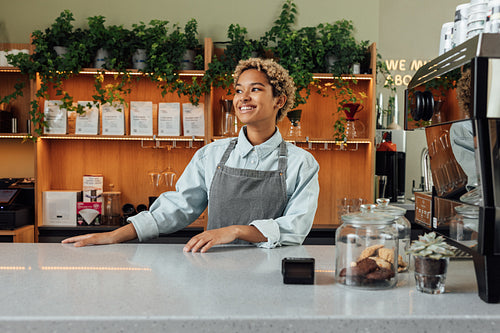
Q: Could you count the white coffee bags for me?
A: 6